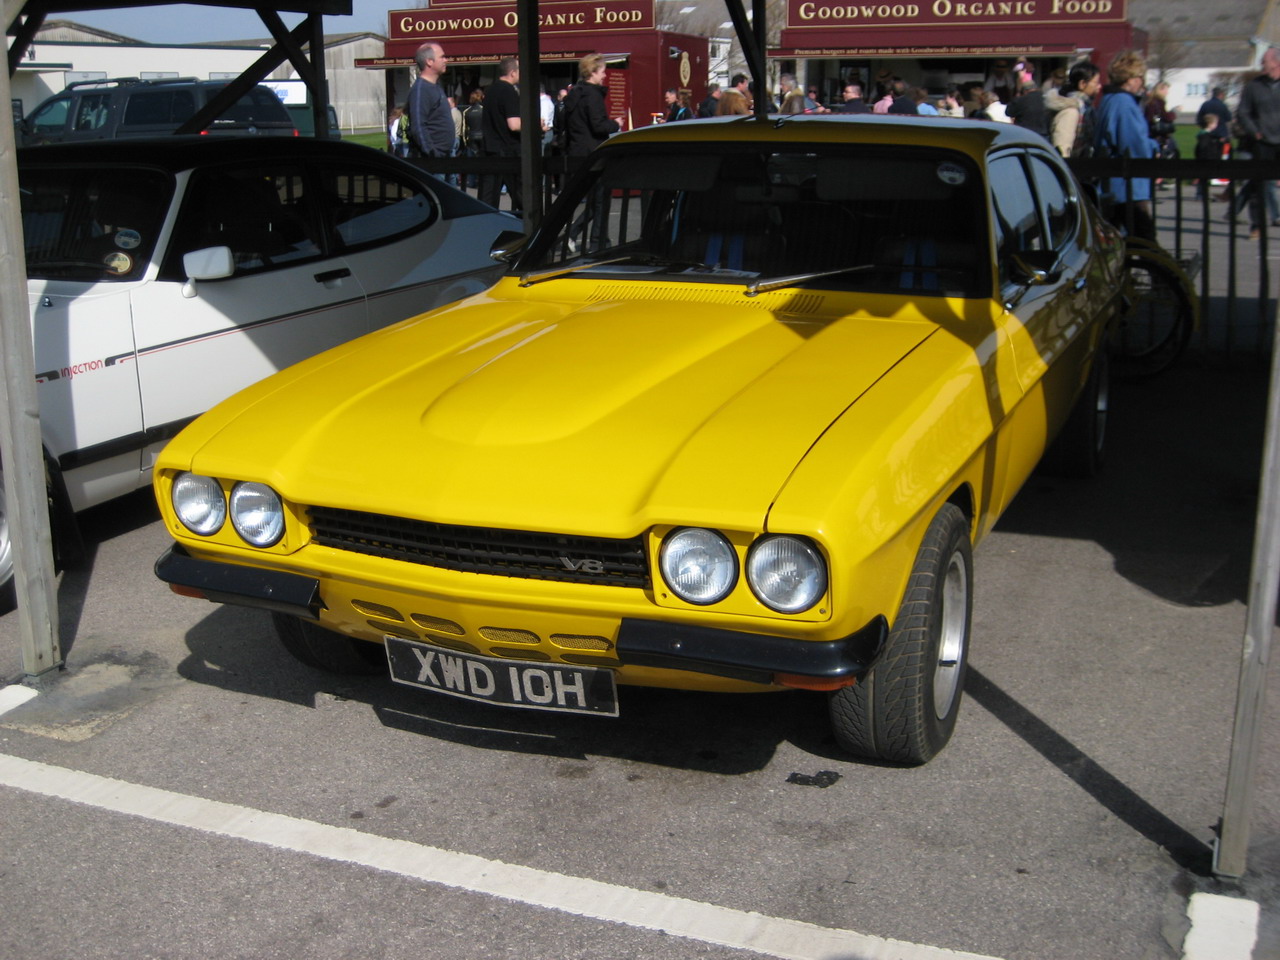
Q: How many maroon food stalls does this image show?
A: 2